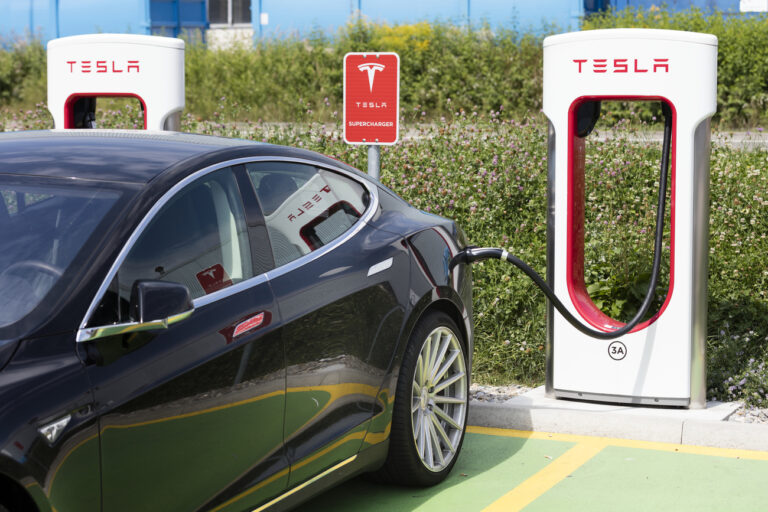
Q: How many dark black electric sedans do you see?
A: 1